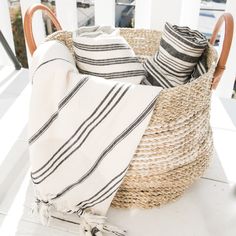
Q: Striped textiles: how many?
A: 3